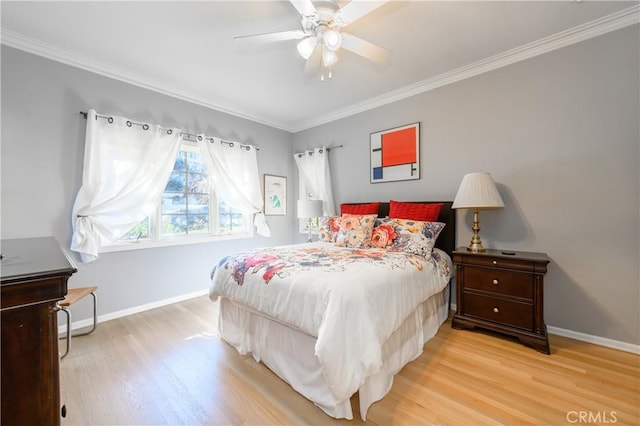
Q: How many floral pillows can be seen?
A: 3